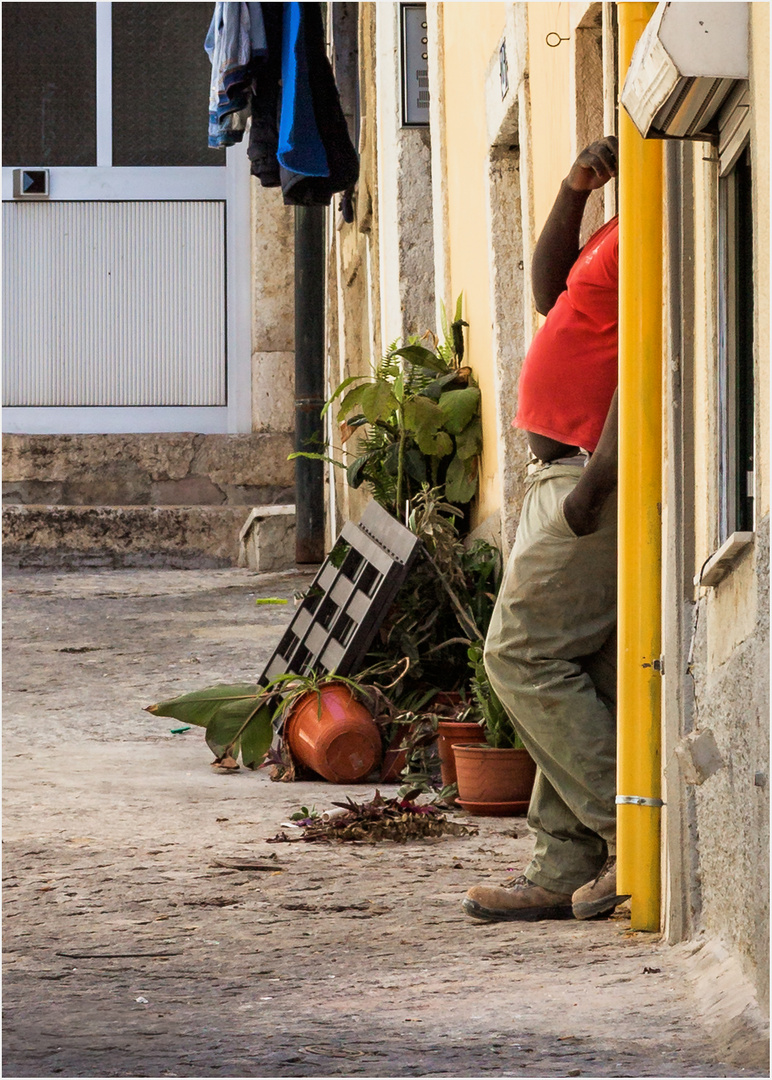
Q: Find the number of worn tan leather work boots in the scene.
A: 2